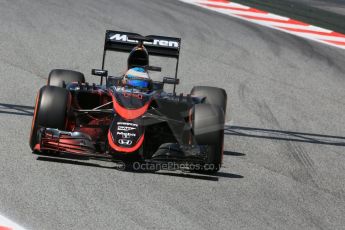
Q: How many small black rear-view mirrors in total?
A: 2